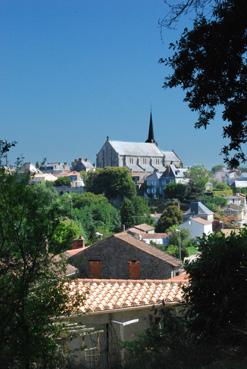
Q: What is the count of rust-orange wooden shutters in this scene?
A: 2